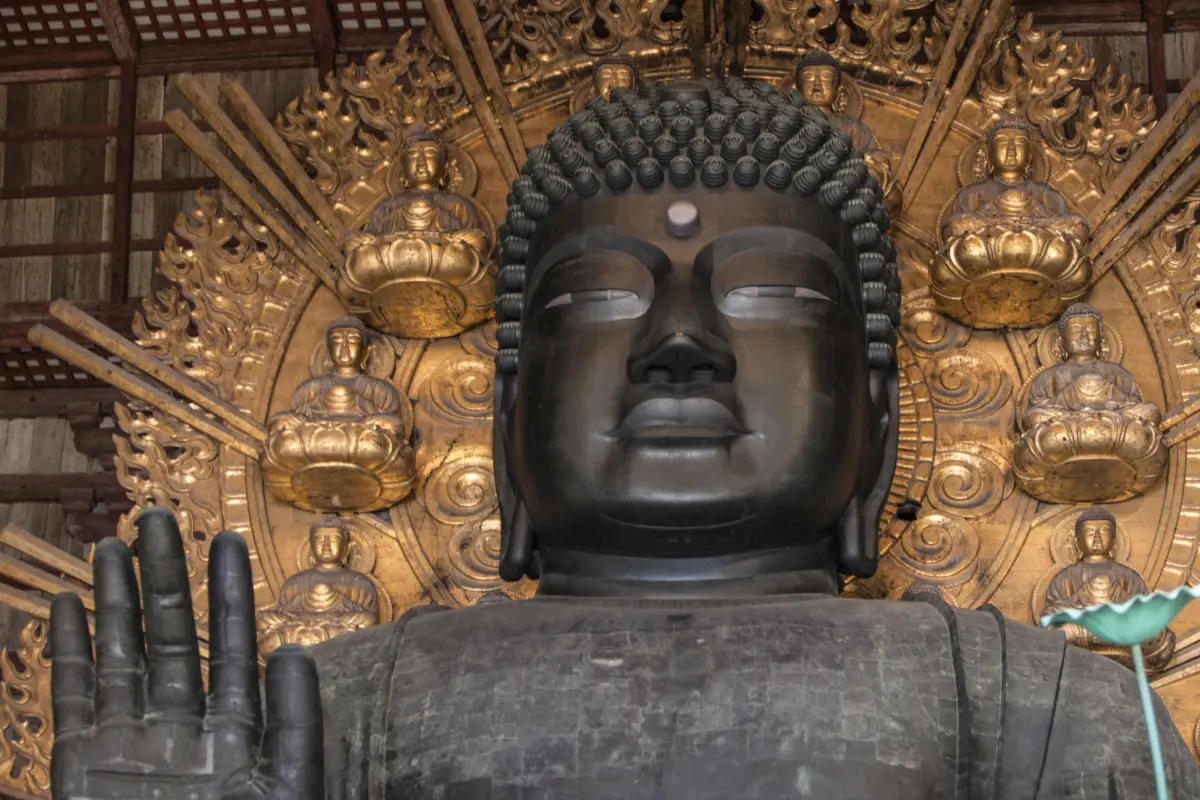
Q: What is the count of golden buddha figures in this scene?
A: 8